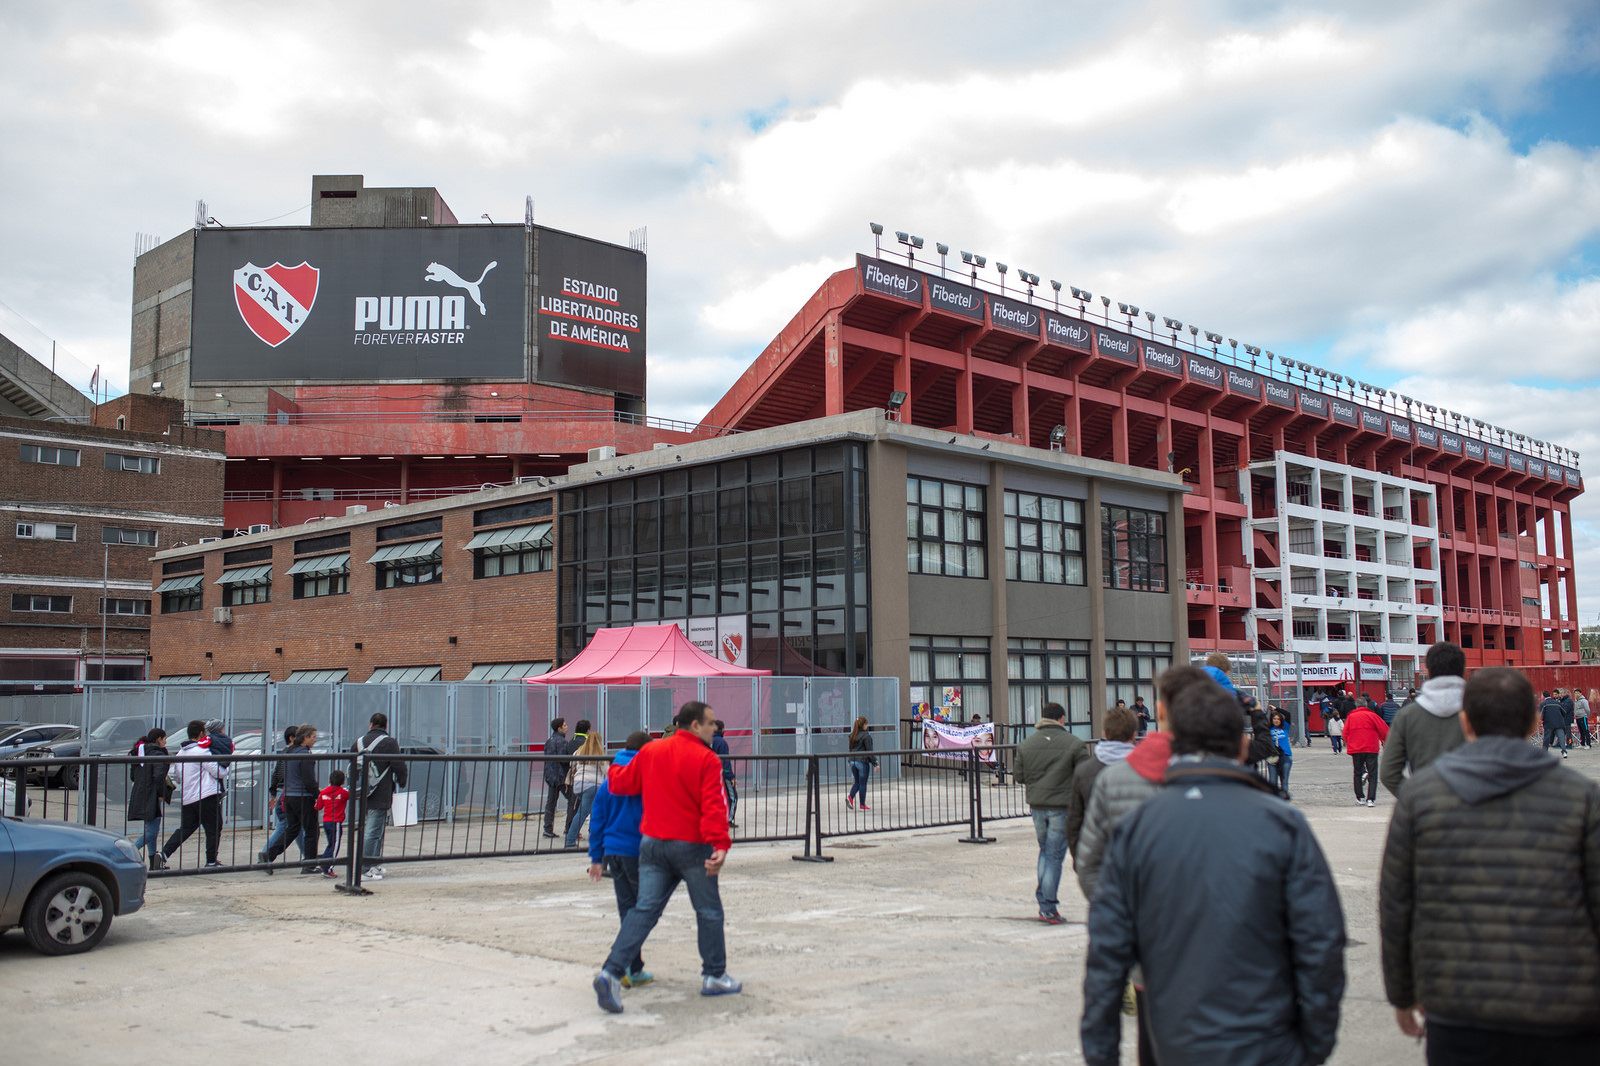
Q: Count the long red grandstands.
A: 1